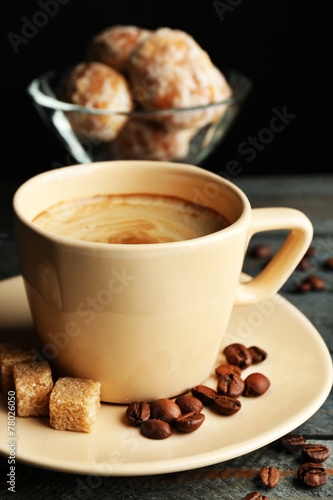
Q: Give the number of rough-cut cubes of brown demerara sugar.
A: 3